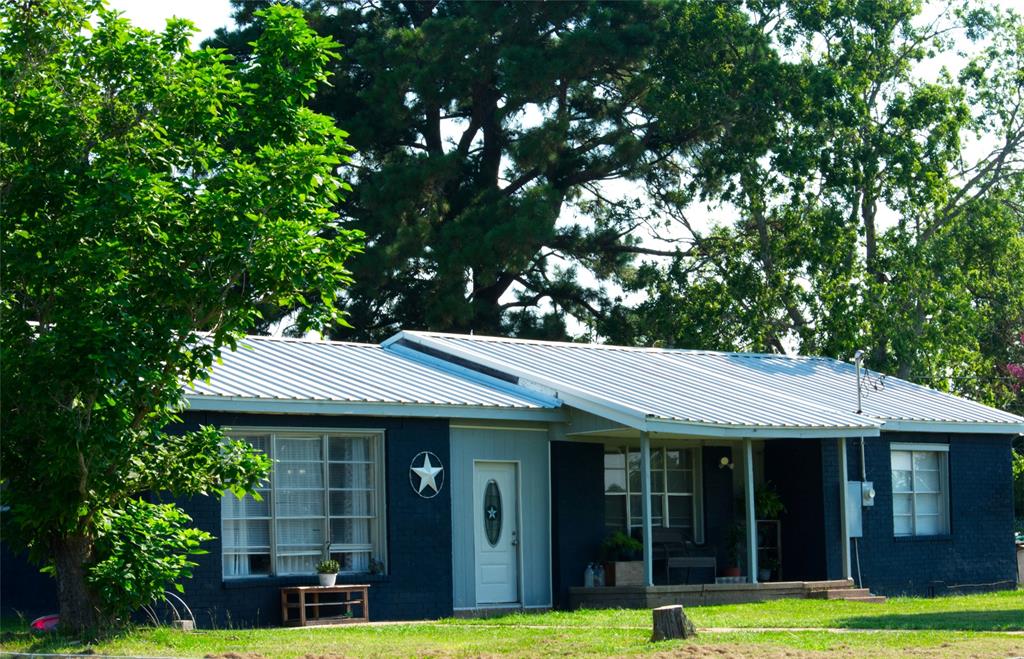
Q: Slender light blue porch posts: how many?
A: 3